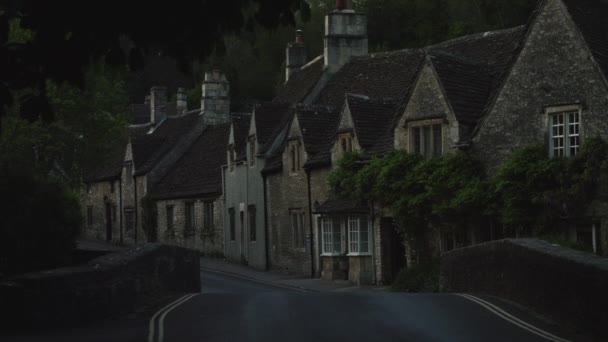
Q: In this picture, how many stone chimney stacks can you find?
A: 5